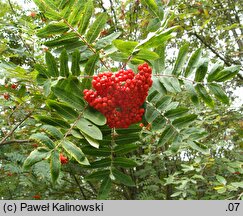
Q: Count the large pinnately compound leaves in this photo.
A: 7